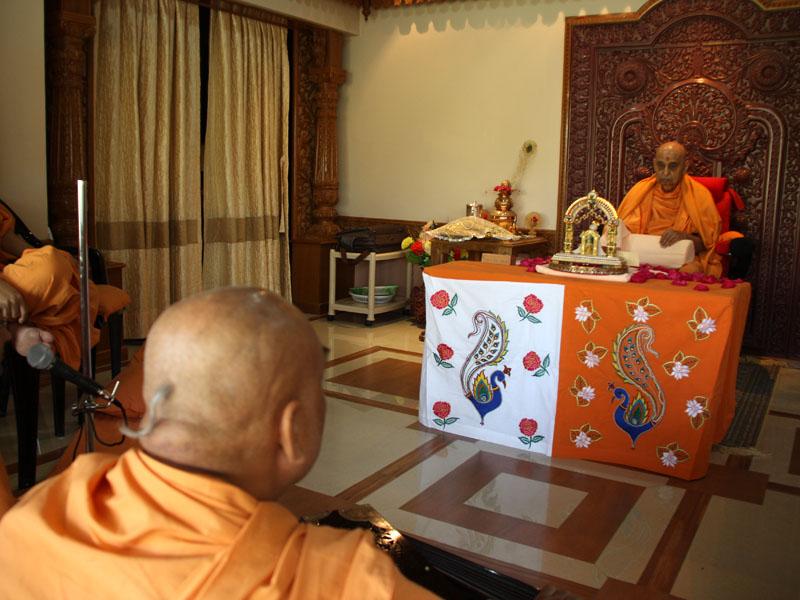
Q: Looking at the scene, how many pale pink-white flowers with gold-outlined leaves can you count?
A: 9